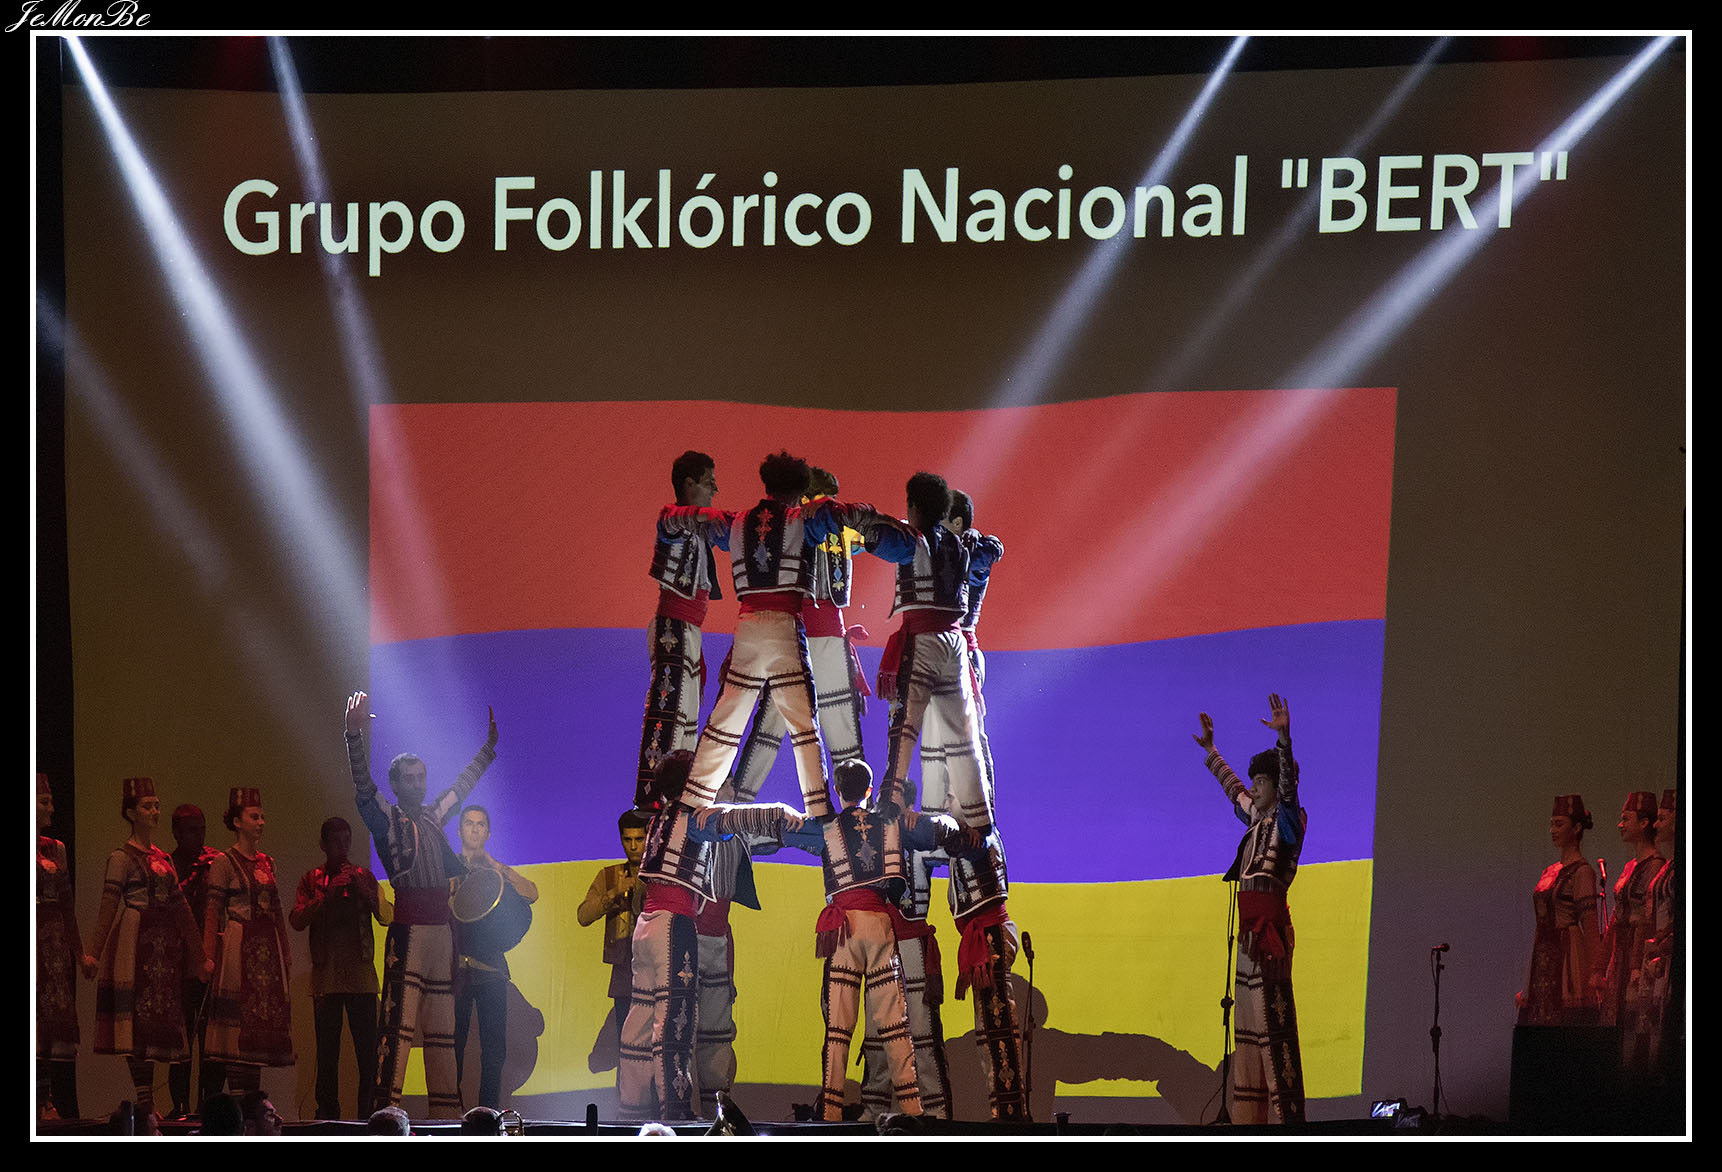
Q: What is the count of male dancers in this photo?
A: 12